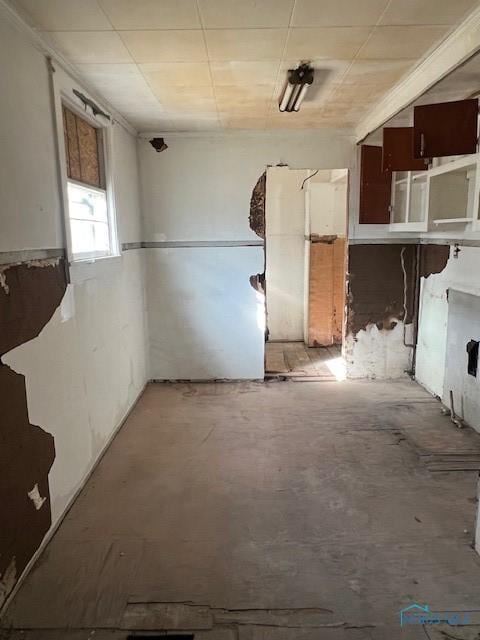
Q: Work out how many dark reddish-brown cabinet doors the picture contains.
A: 3